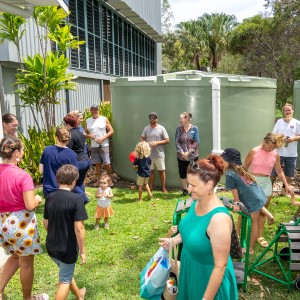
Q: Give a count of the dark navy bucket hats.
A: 1